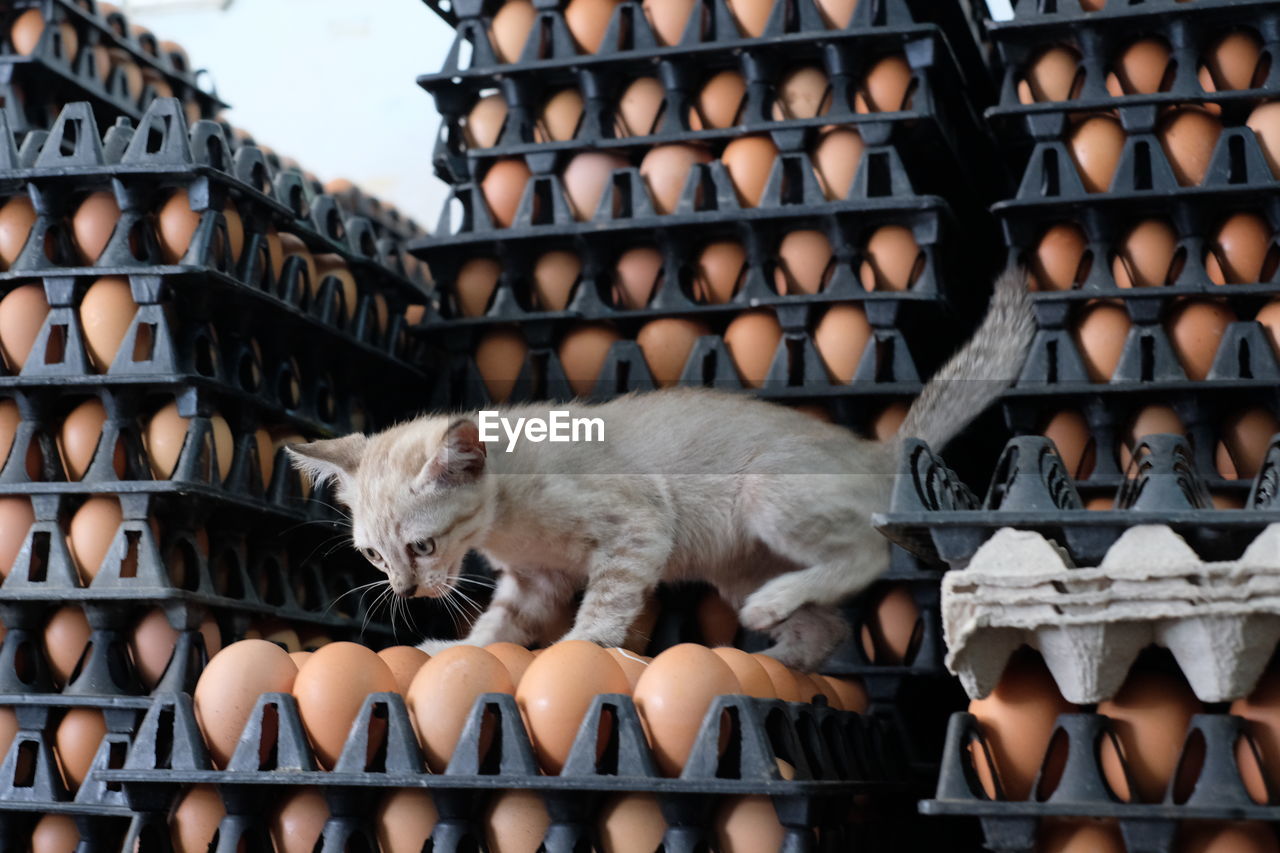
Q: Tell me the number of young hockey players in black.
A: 0